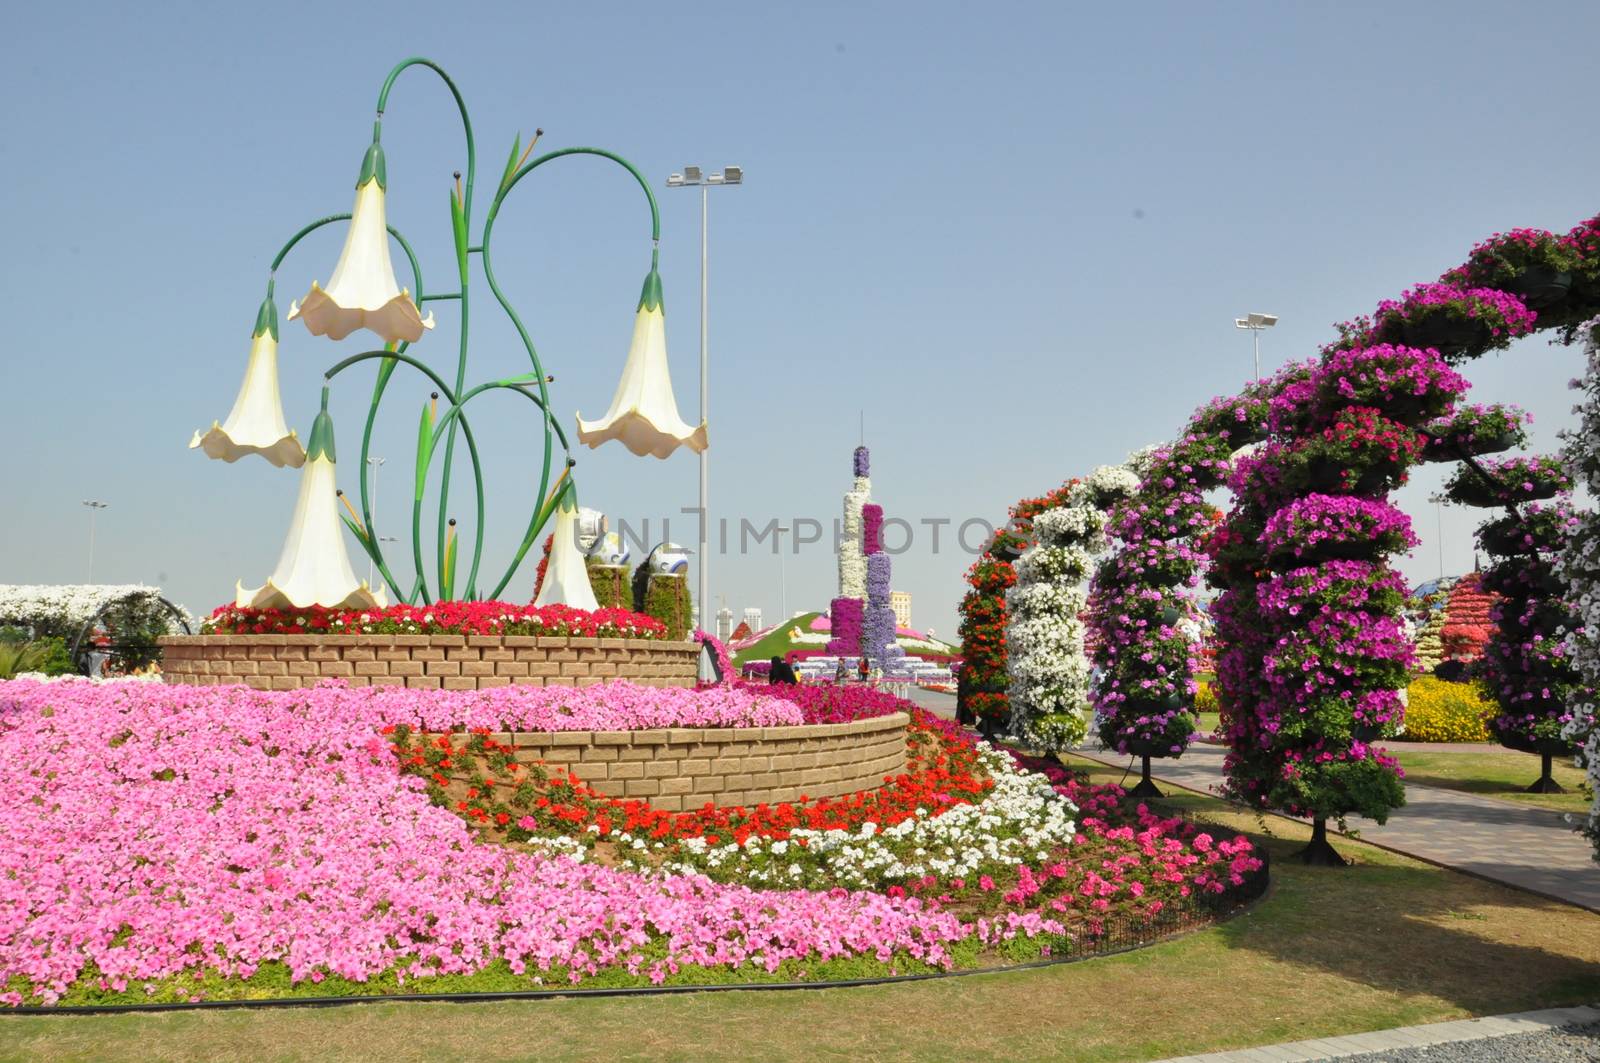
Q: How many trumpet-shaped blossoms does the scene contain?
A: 5